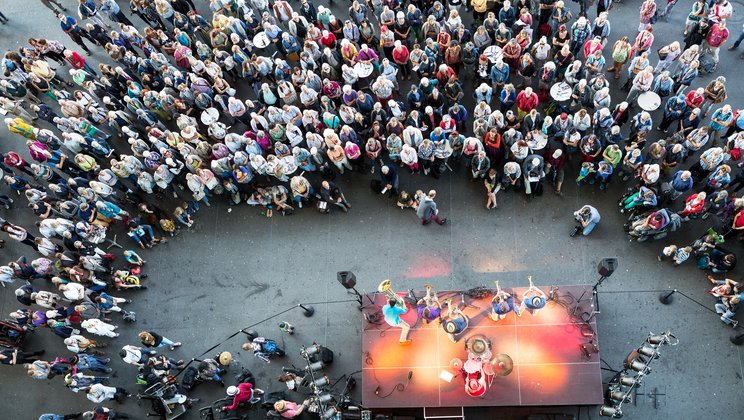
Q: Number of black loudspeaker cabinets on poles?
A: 2